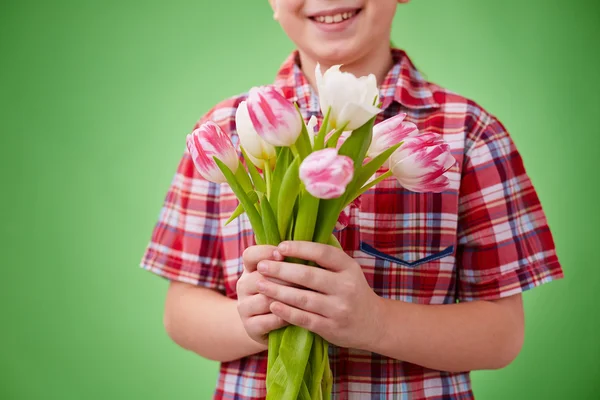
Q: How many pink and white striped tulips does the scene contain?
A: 5